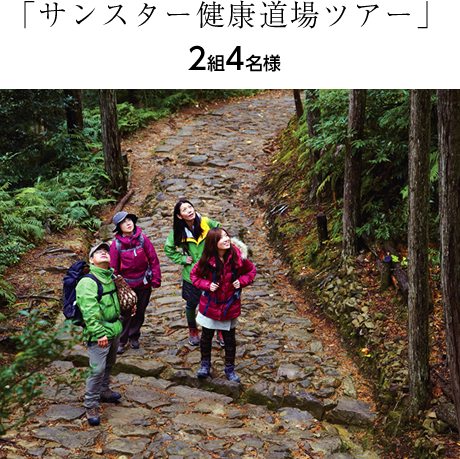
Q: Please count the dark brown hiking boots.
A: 2